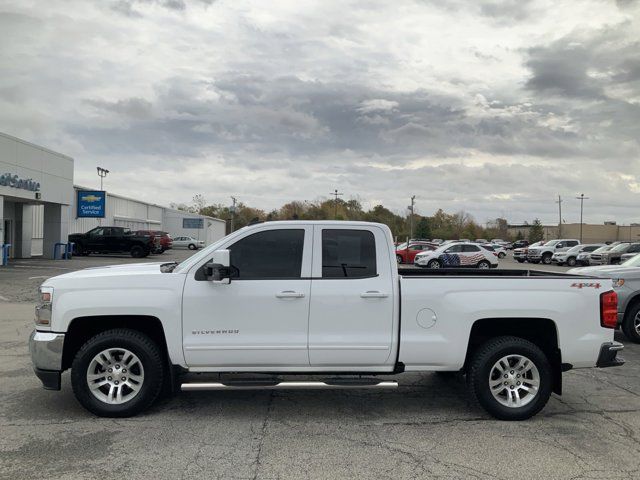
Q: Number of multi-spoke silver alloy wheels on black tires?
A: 2